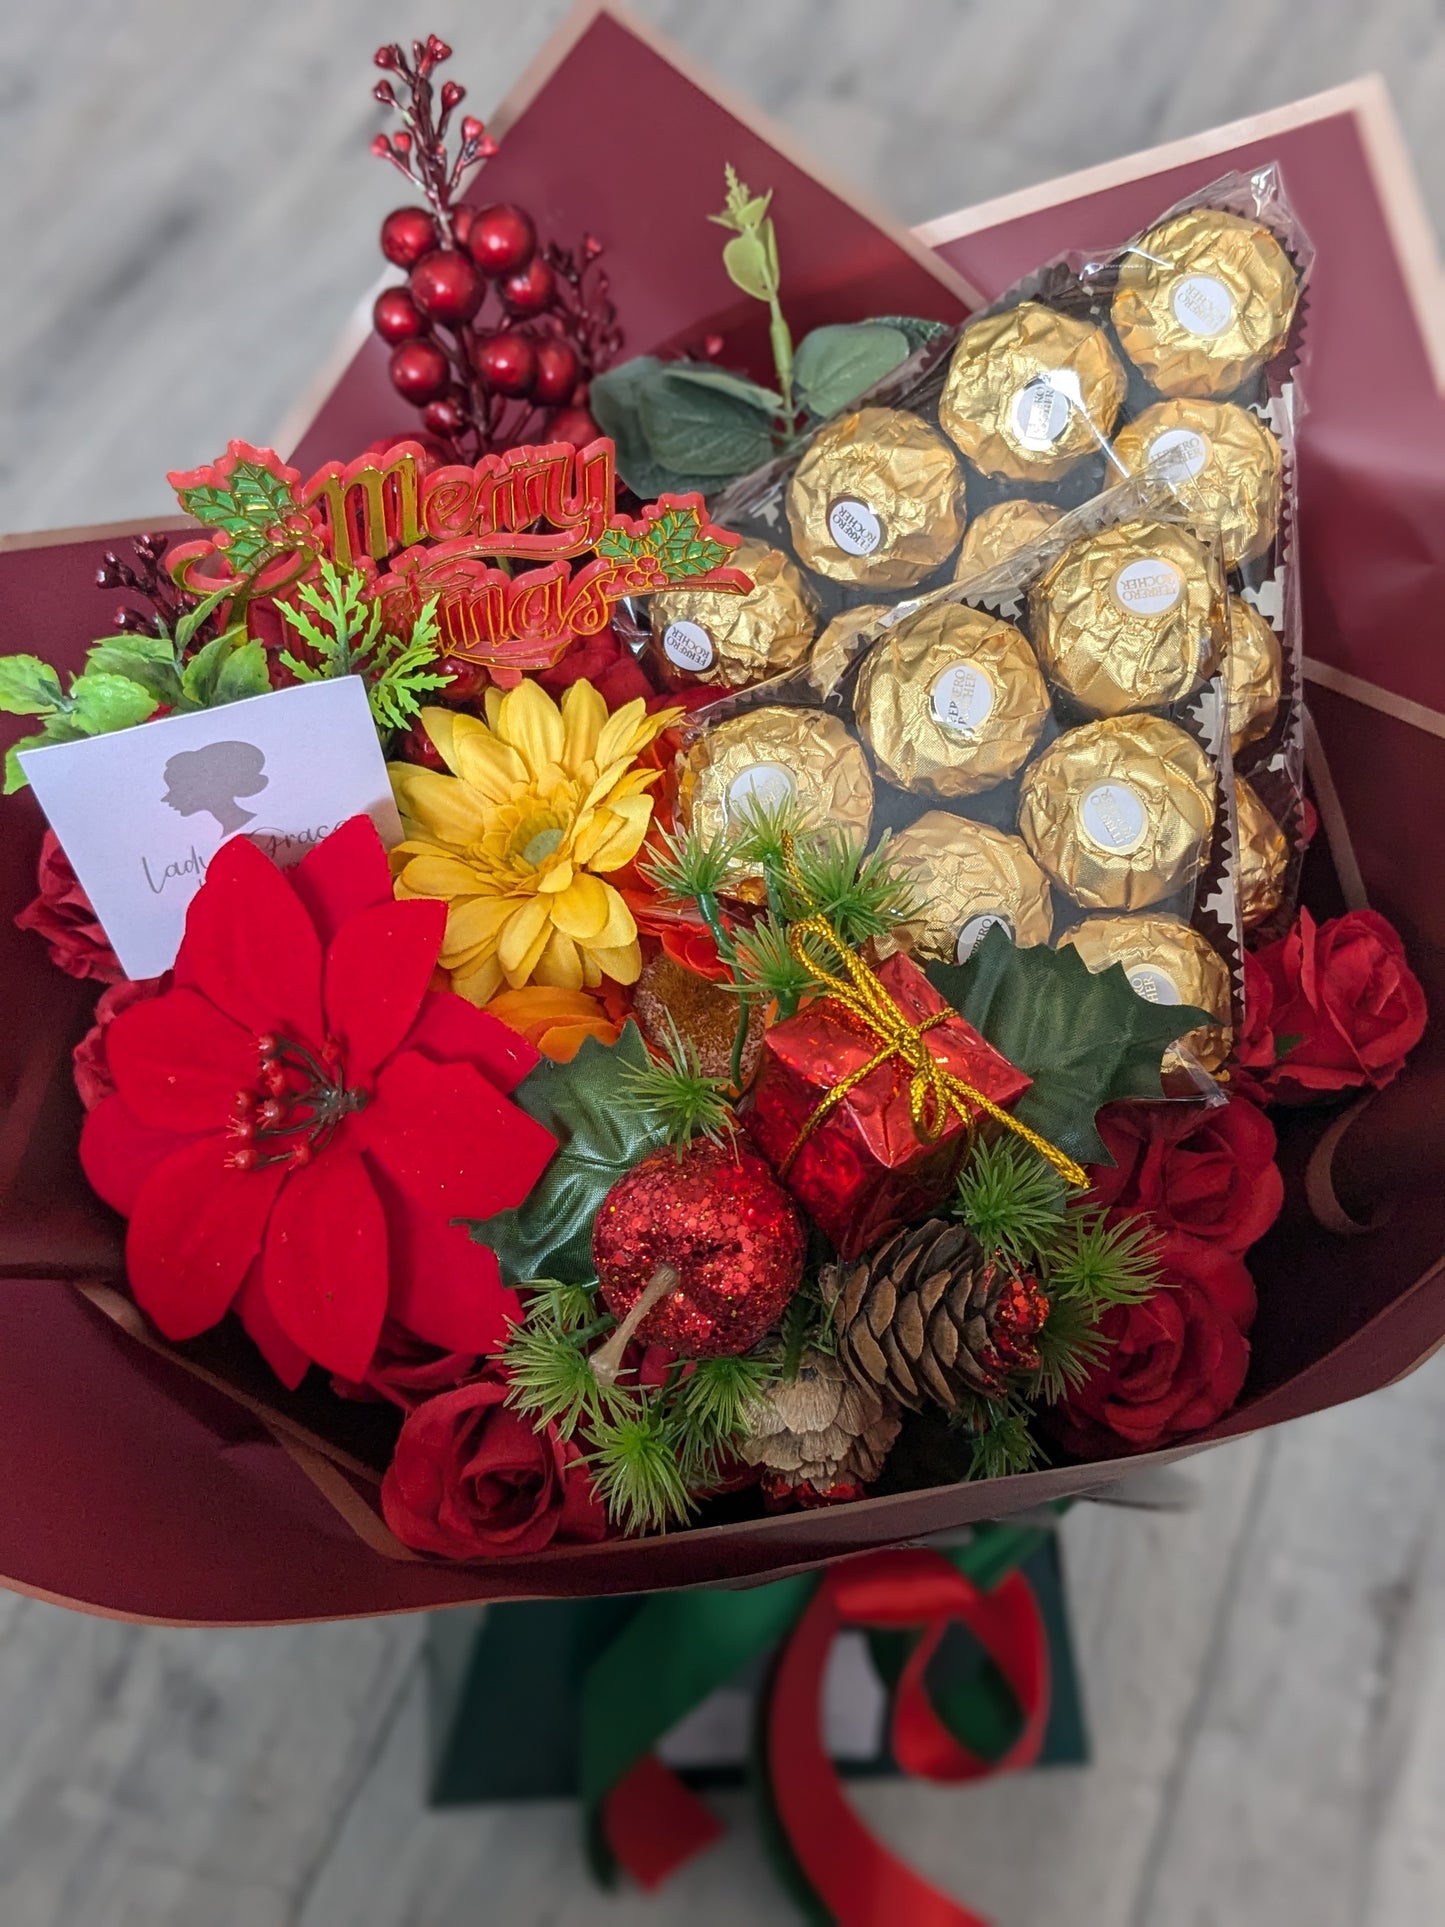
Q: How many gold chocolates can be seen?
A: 15